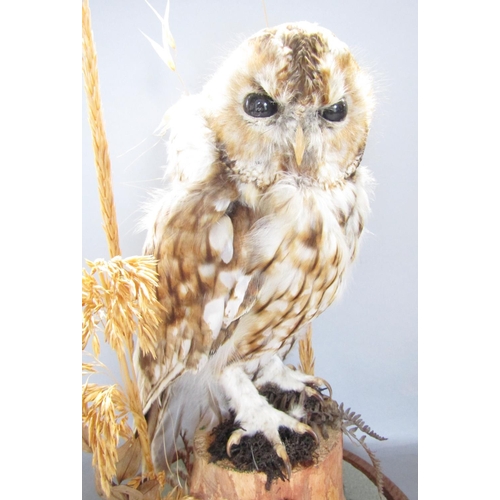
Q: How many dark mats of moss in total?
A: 2